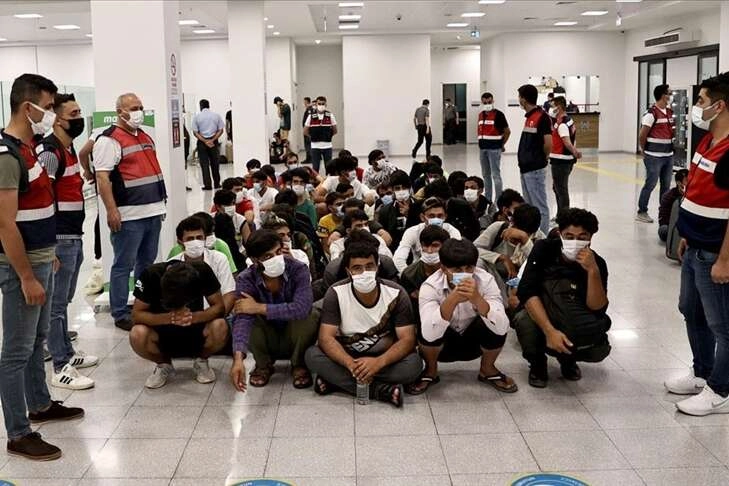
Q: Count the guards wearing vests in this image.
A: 9